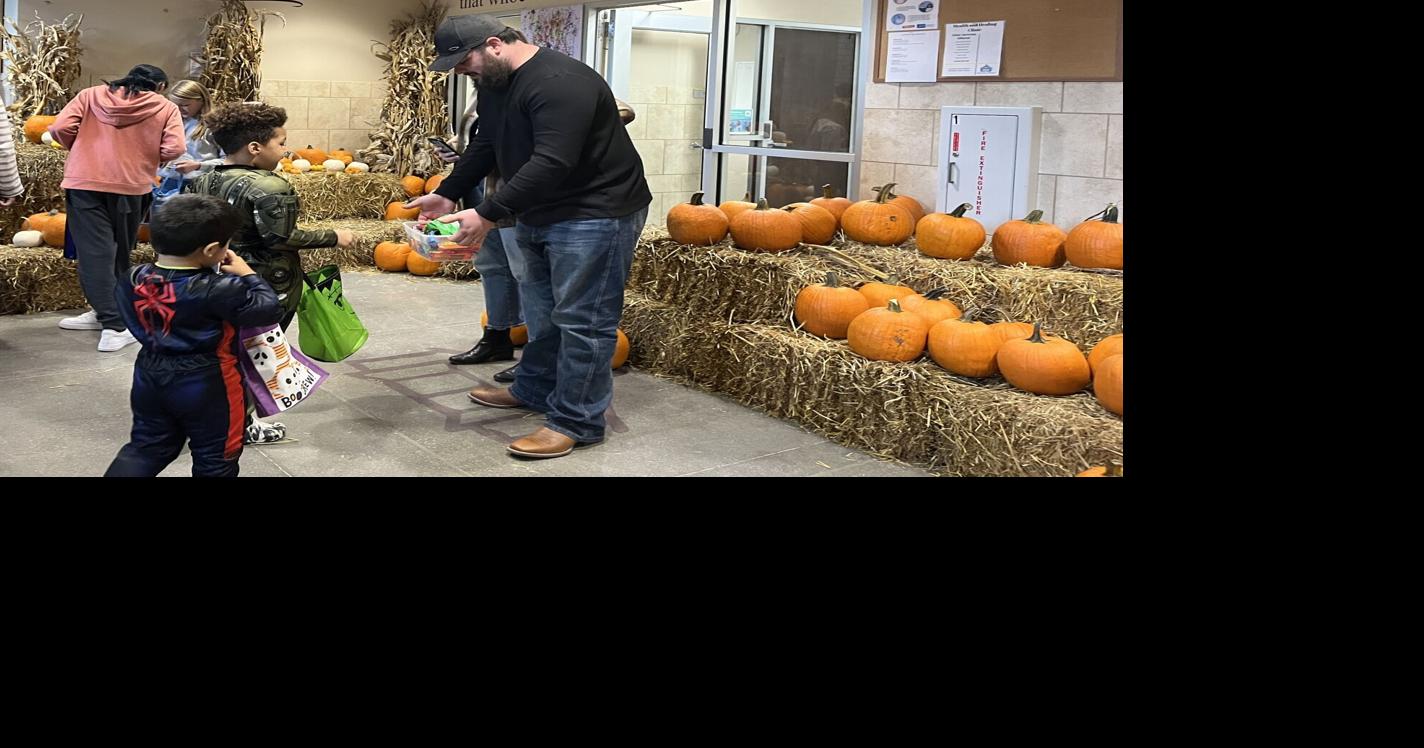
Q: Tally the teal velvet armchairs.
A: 0